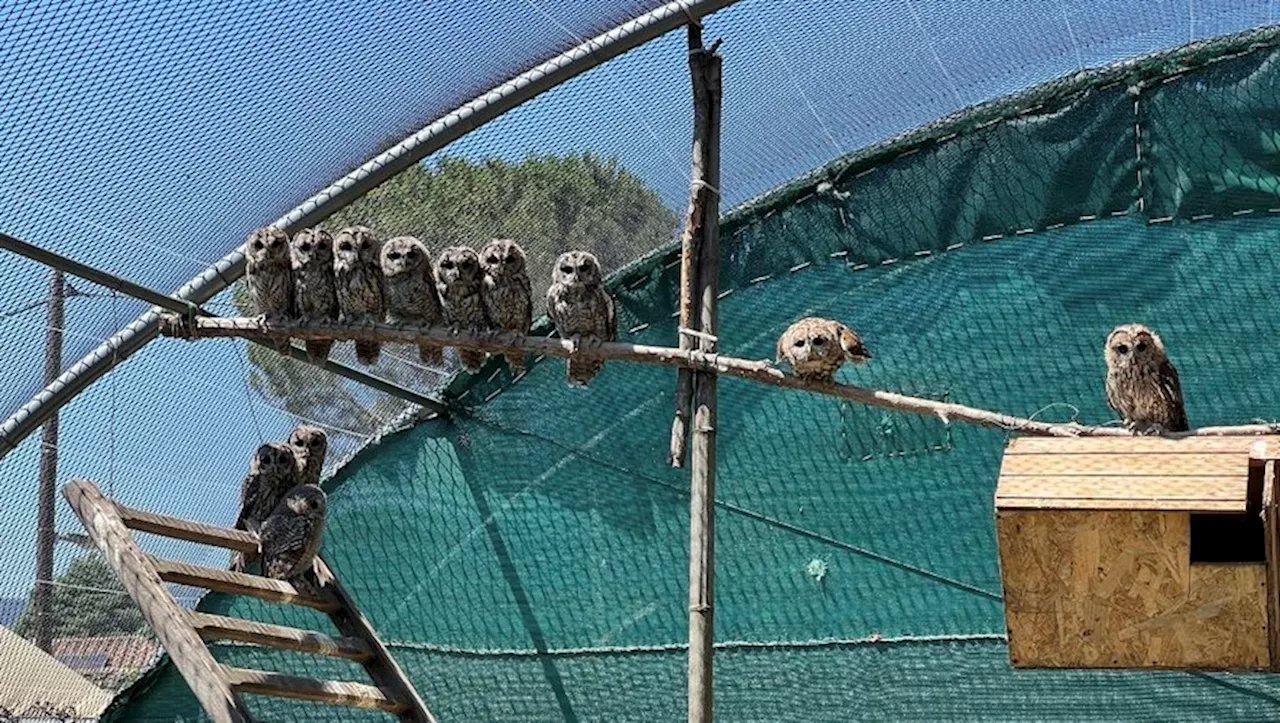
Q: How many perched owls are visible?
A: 12